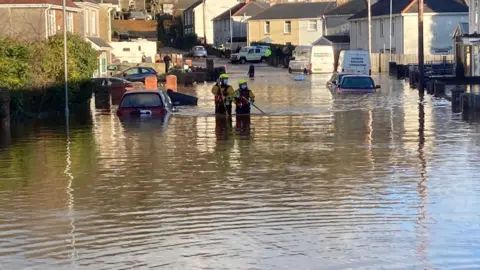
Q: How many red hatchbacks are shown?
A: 1